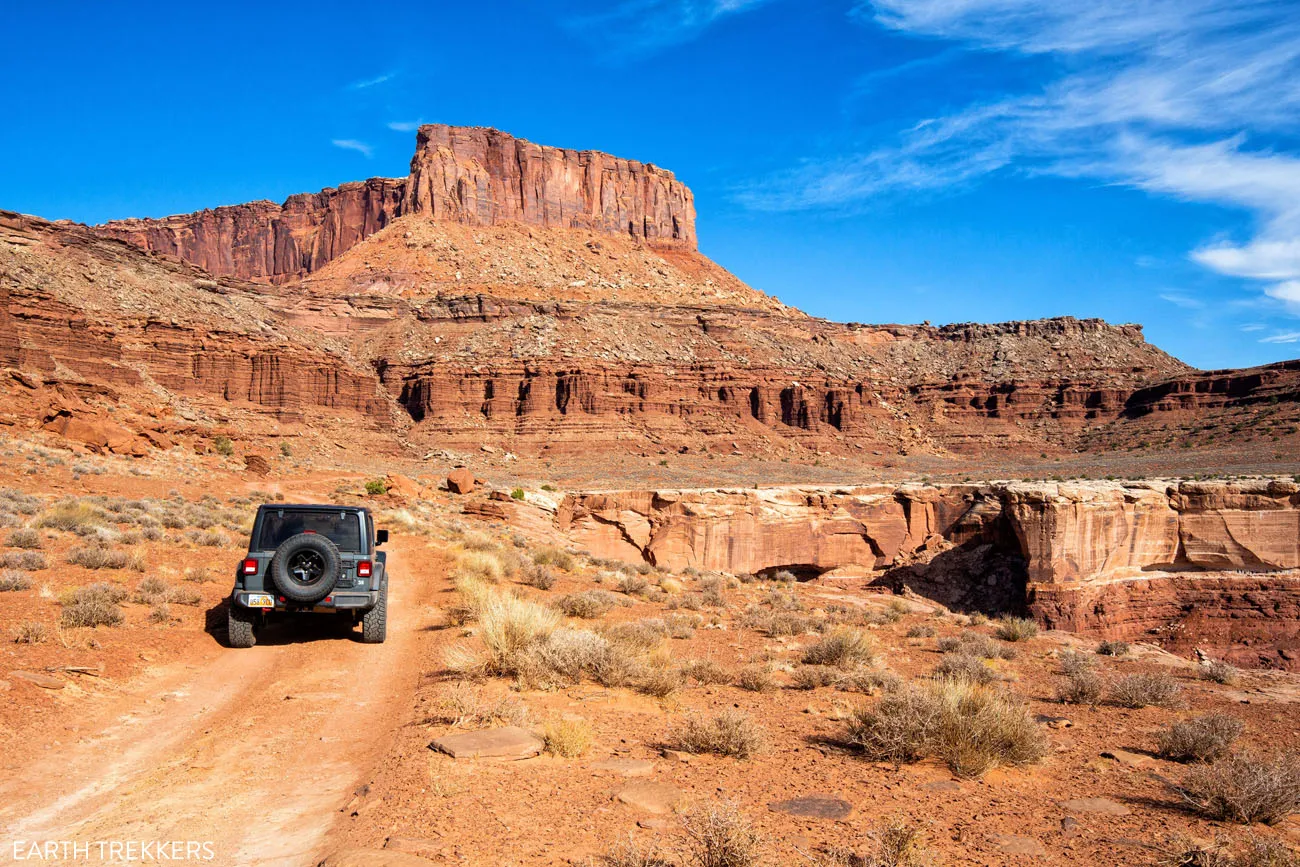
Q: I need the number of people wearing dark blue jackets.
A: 0